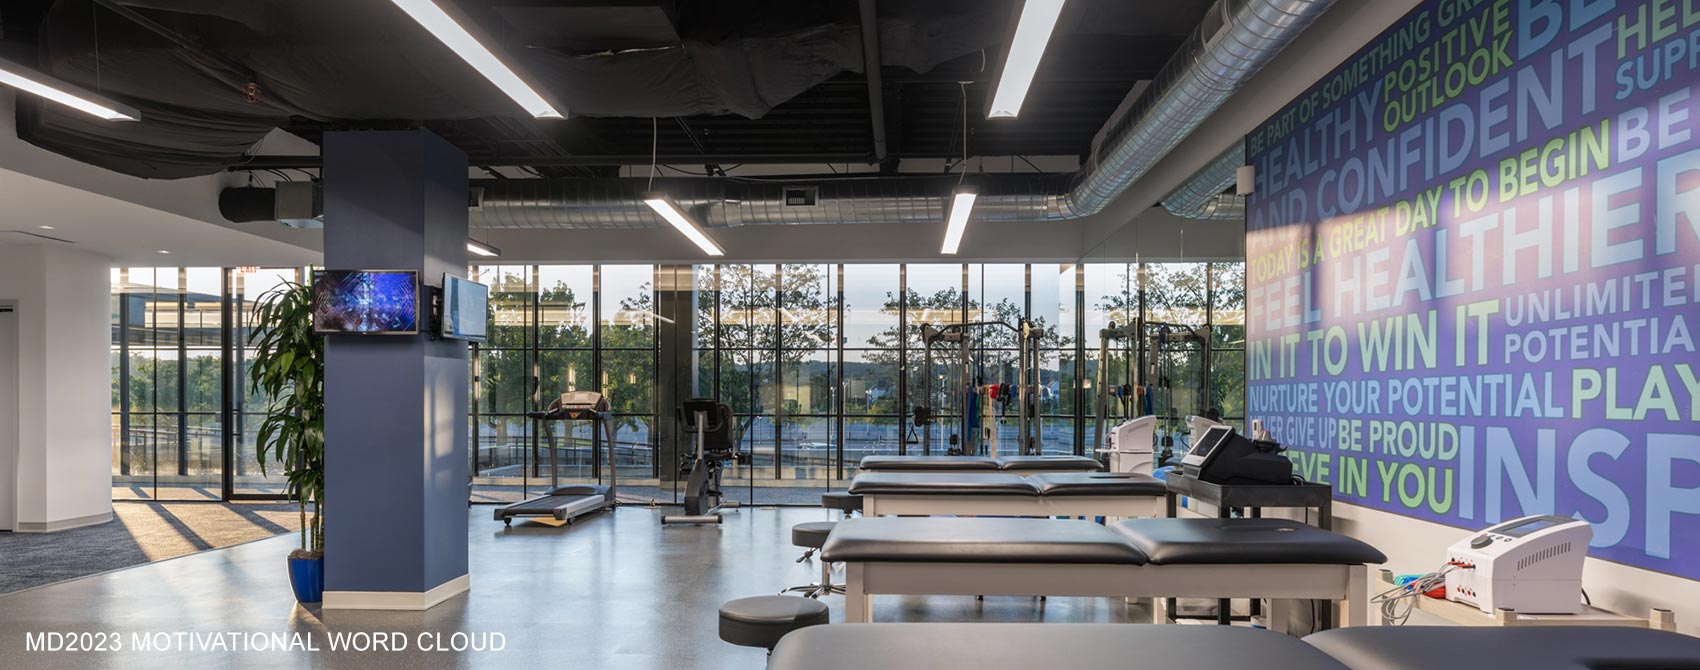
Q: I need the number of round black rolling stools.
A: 3